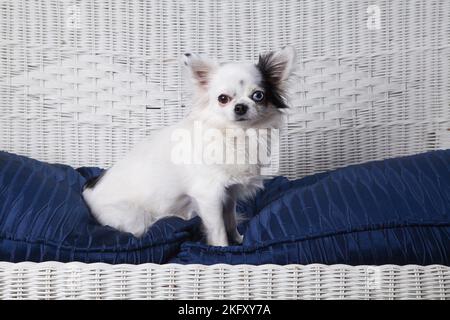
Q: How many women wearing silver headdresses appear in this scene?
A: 0